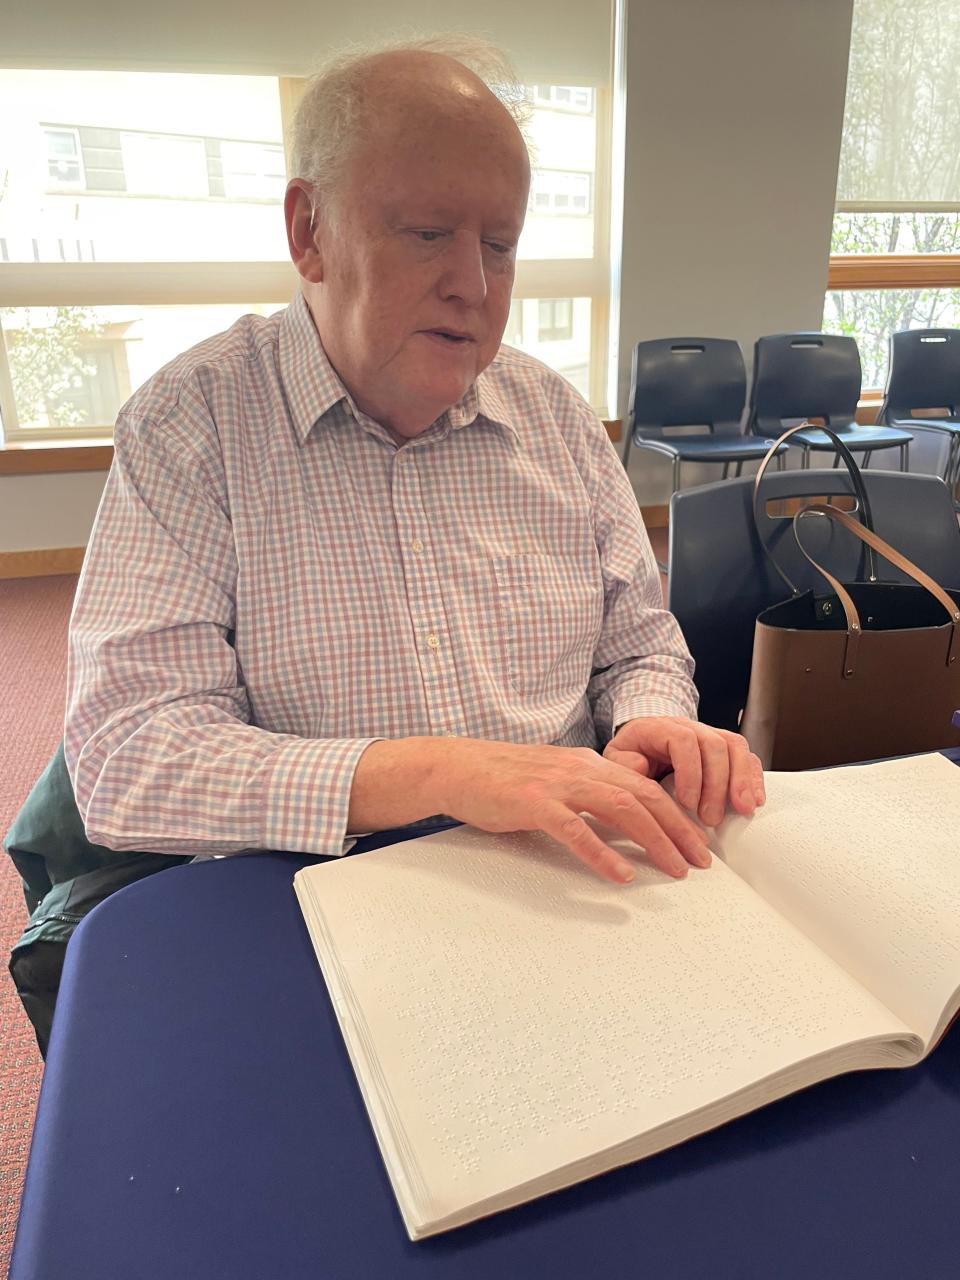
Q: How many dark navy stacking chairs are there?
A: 4